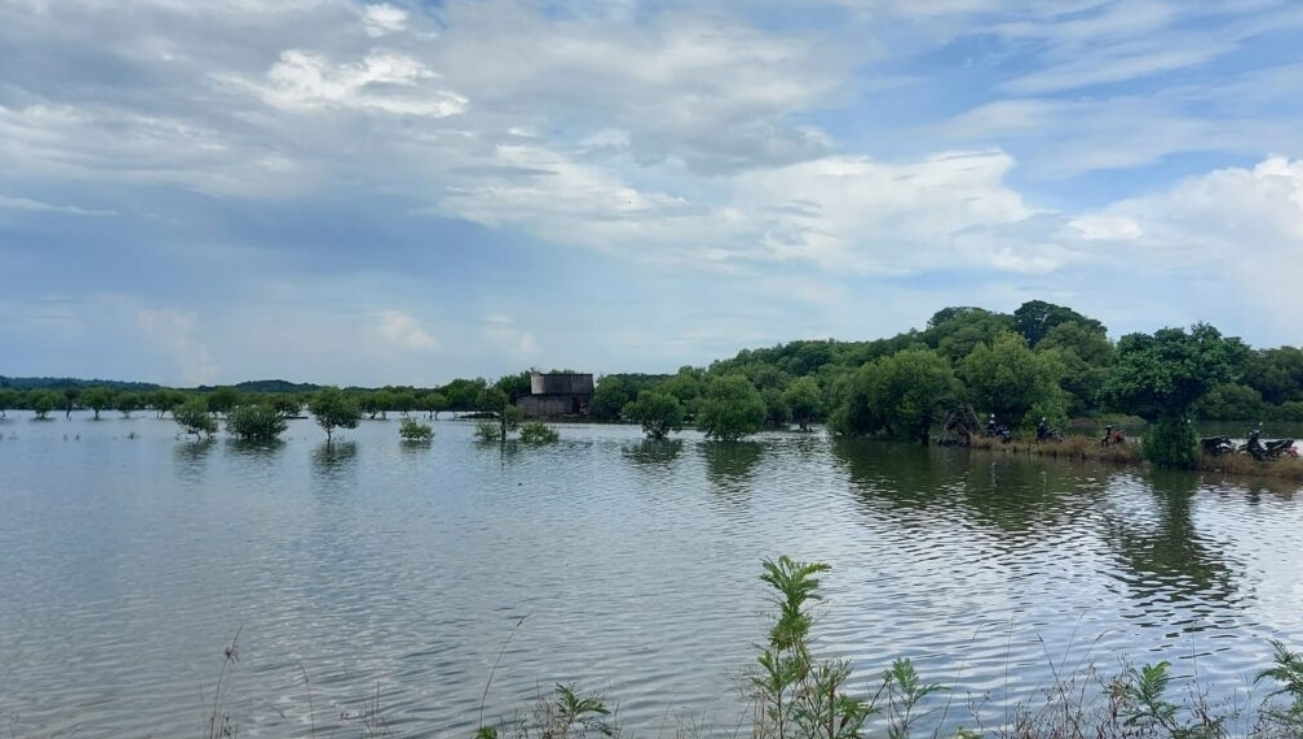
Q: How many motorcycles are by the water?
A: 5